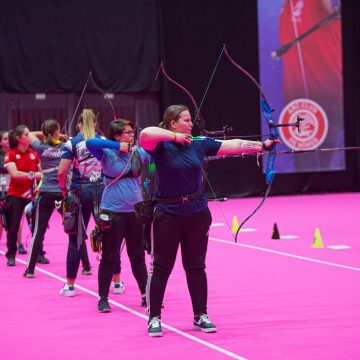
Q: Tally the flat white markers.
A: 4